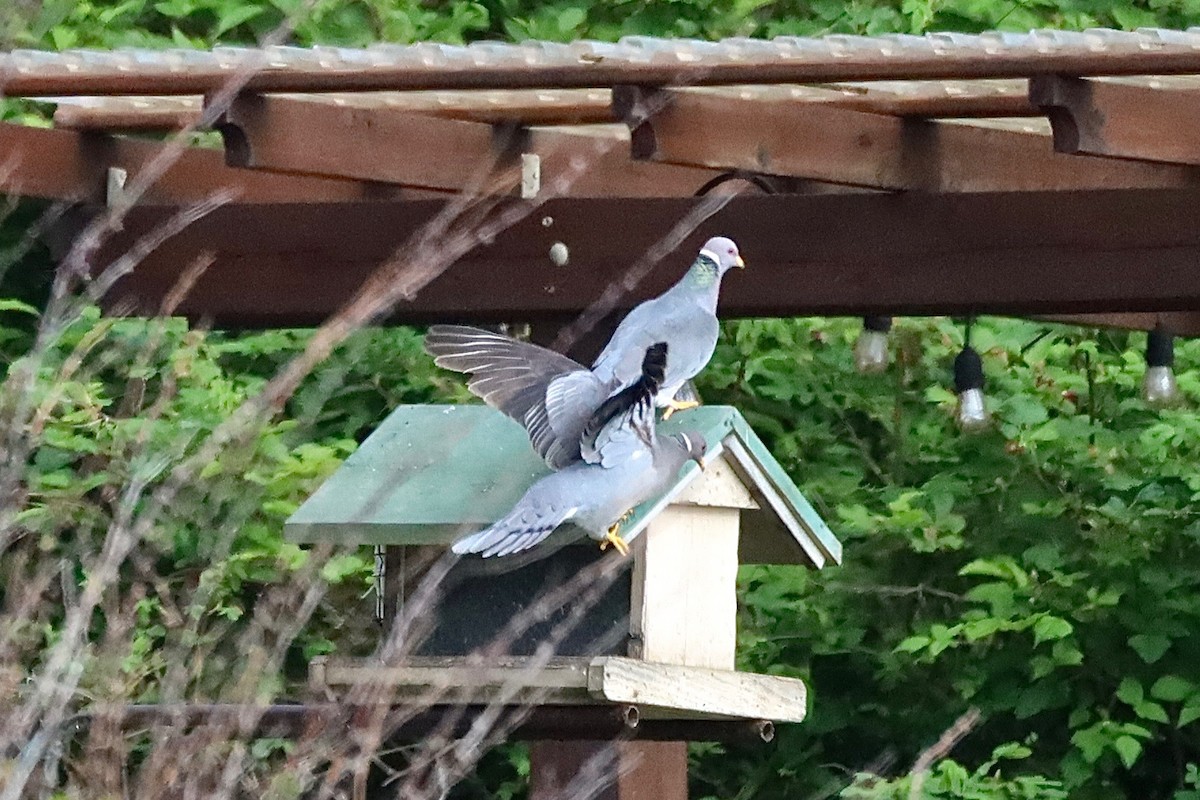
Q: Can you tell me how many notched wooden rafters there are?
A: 3